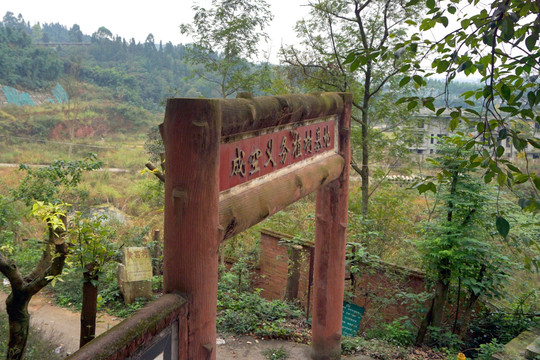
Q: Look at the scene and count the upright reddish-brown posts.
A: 2